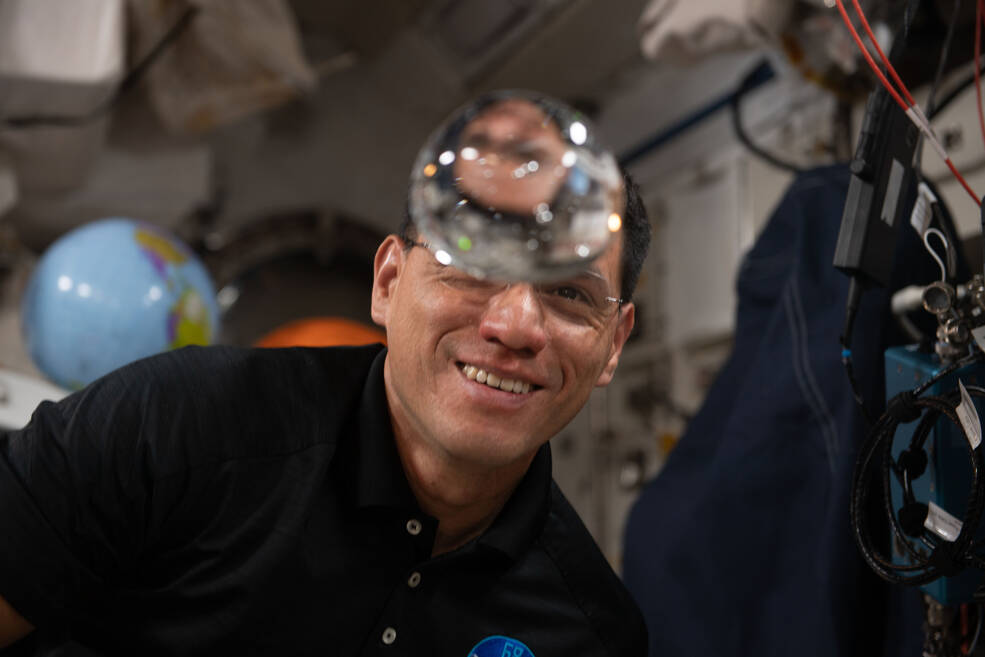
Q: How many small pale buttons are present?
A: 3